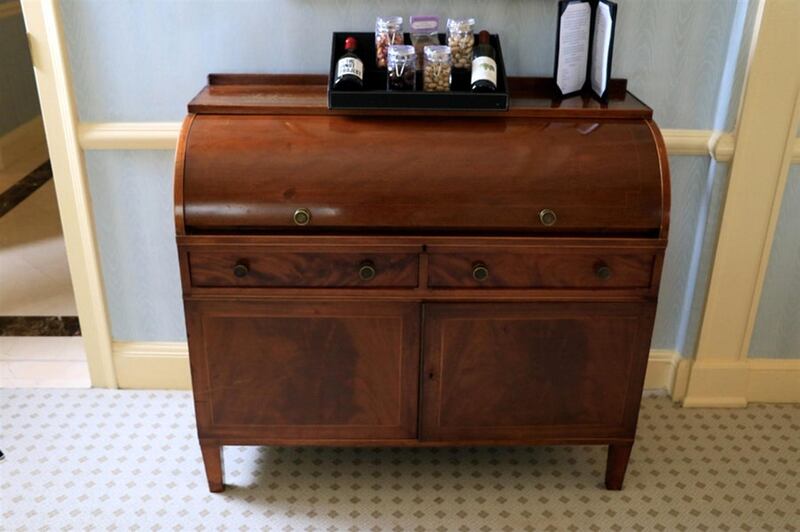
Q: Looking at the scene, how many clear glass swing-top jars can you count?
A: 4